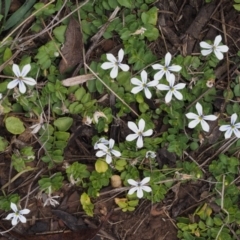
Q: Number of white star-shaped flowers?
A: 12